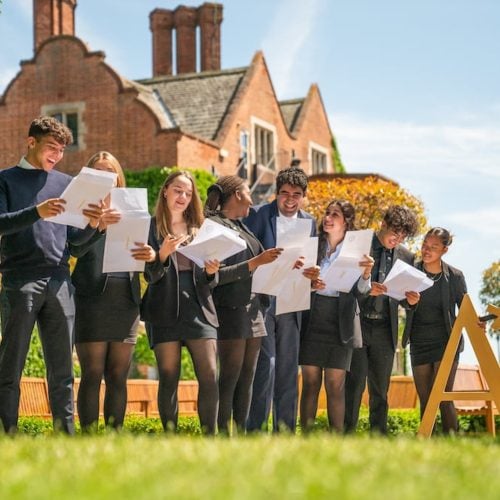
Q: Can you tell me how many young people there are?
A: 8